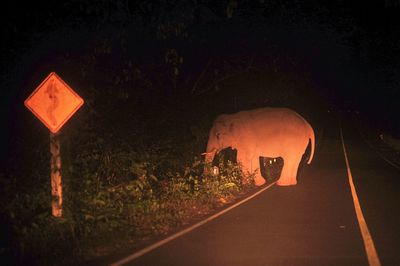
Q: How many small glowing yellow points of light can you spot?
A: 2